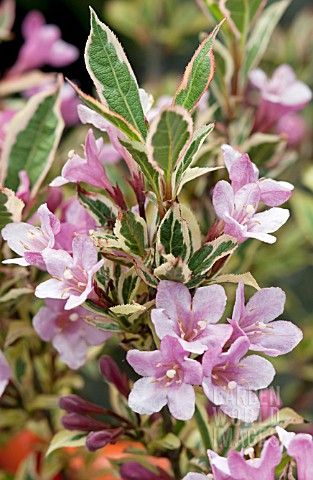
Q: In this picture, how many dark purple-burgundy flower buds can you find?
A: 5